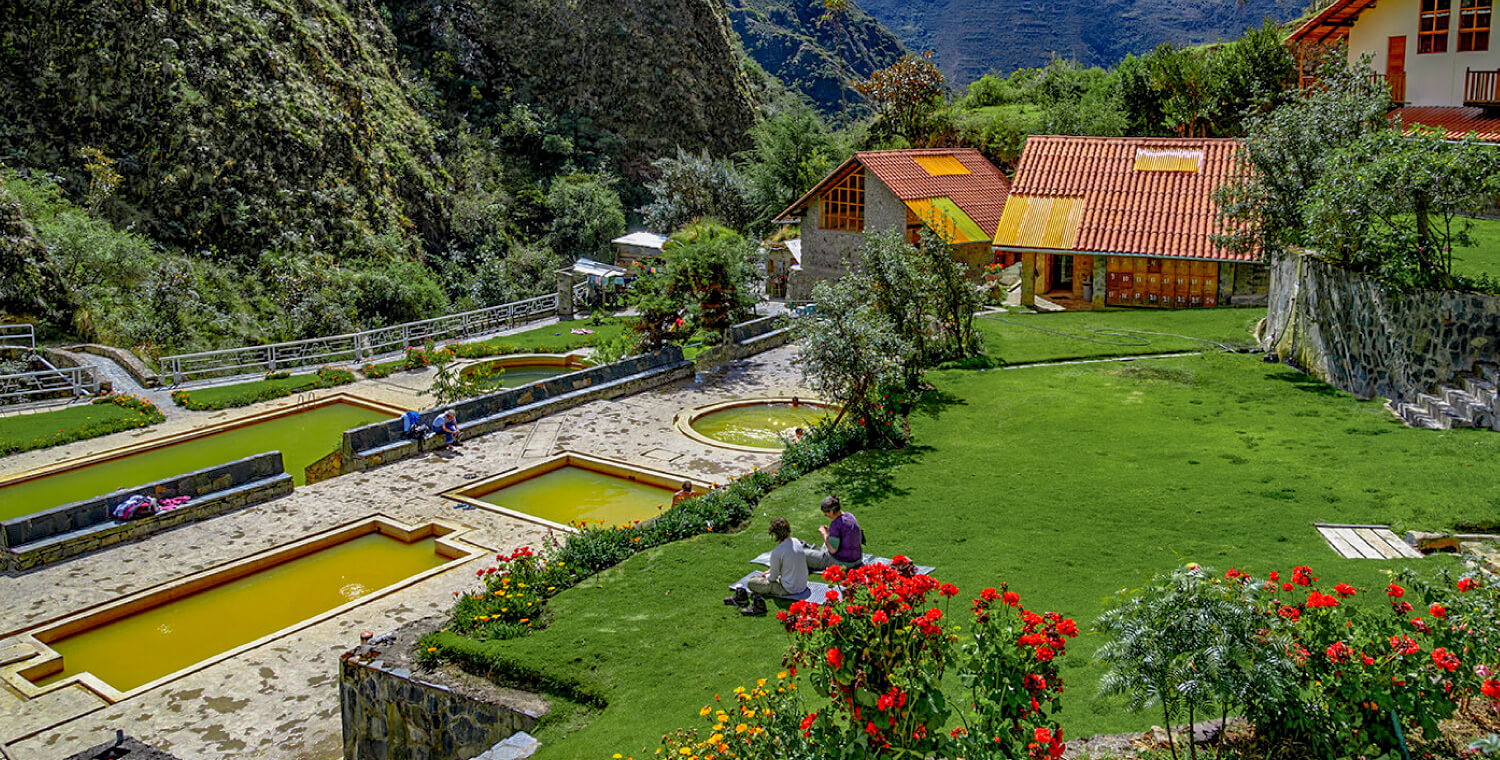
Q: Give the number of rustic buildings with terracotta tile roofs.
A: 3